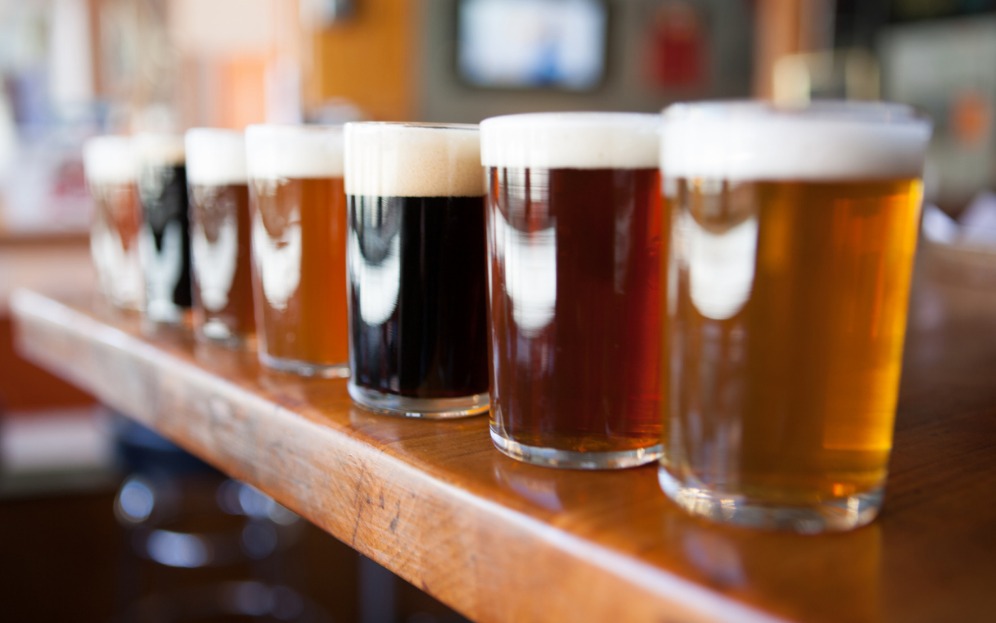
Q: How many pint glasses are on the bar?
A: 7